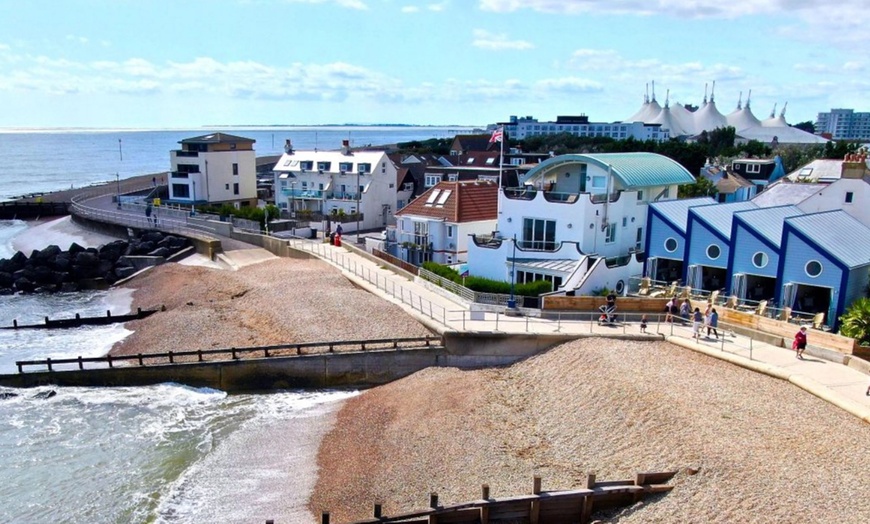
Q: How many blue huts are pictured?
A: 4